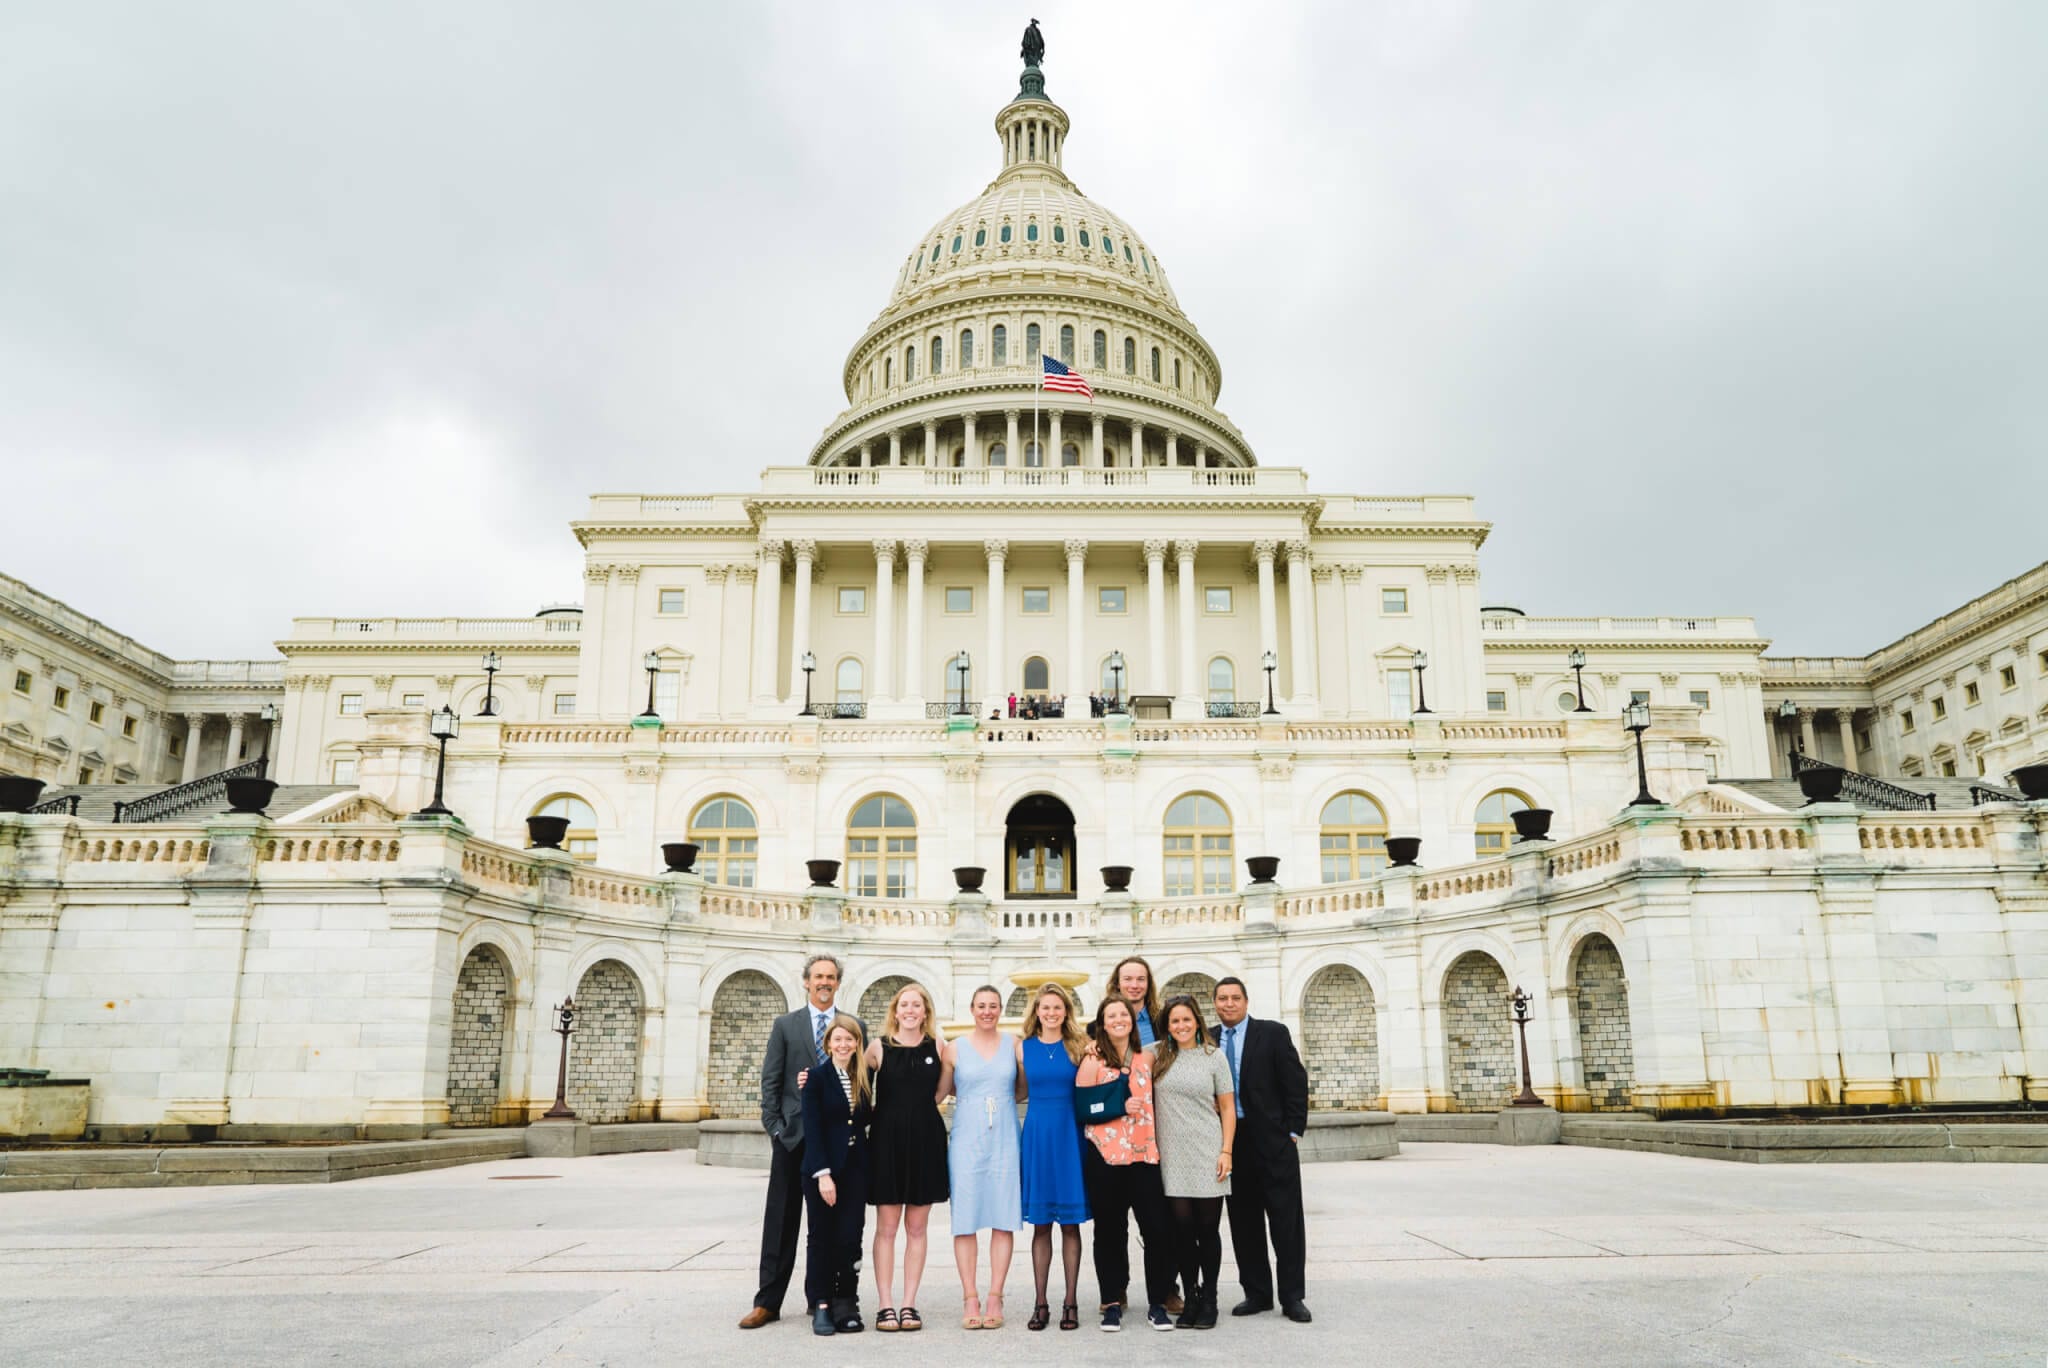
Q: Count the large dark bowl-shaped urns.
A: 12